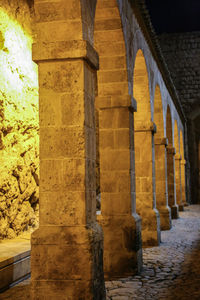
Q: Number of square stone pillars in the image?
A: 7